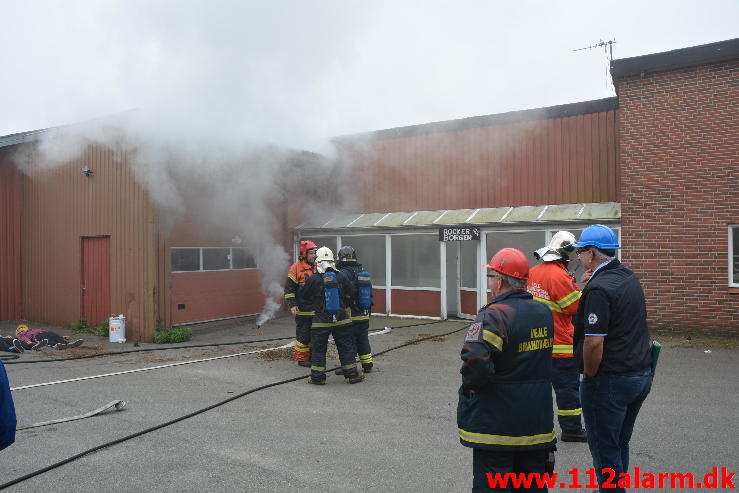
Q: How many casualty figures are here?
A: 2